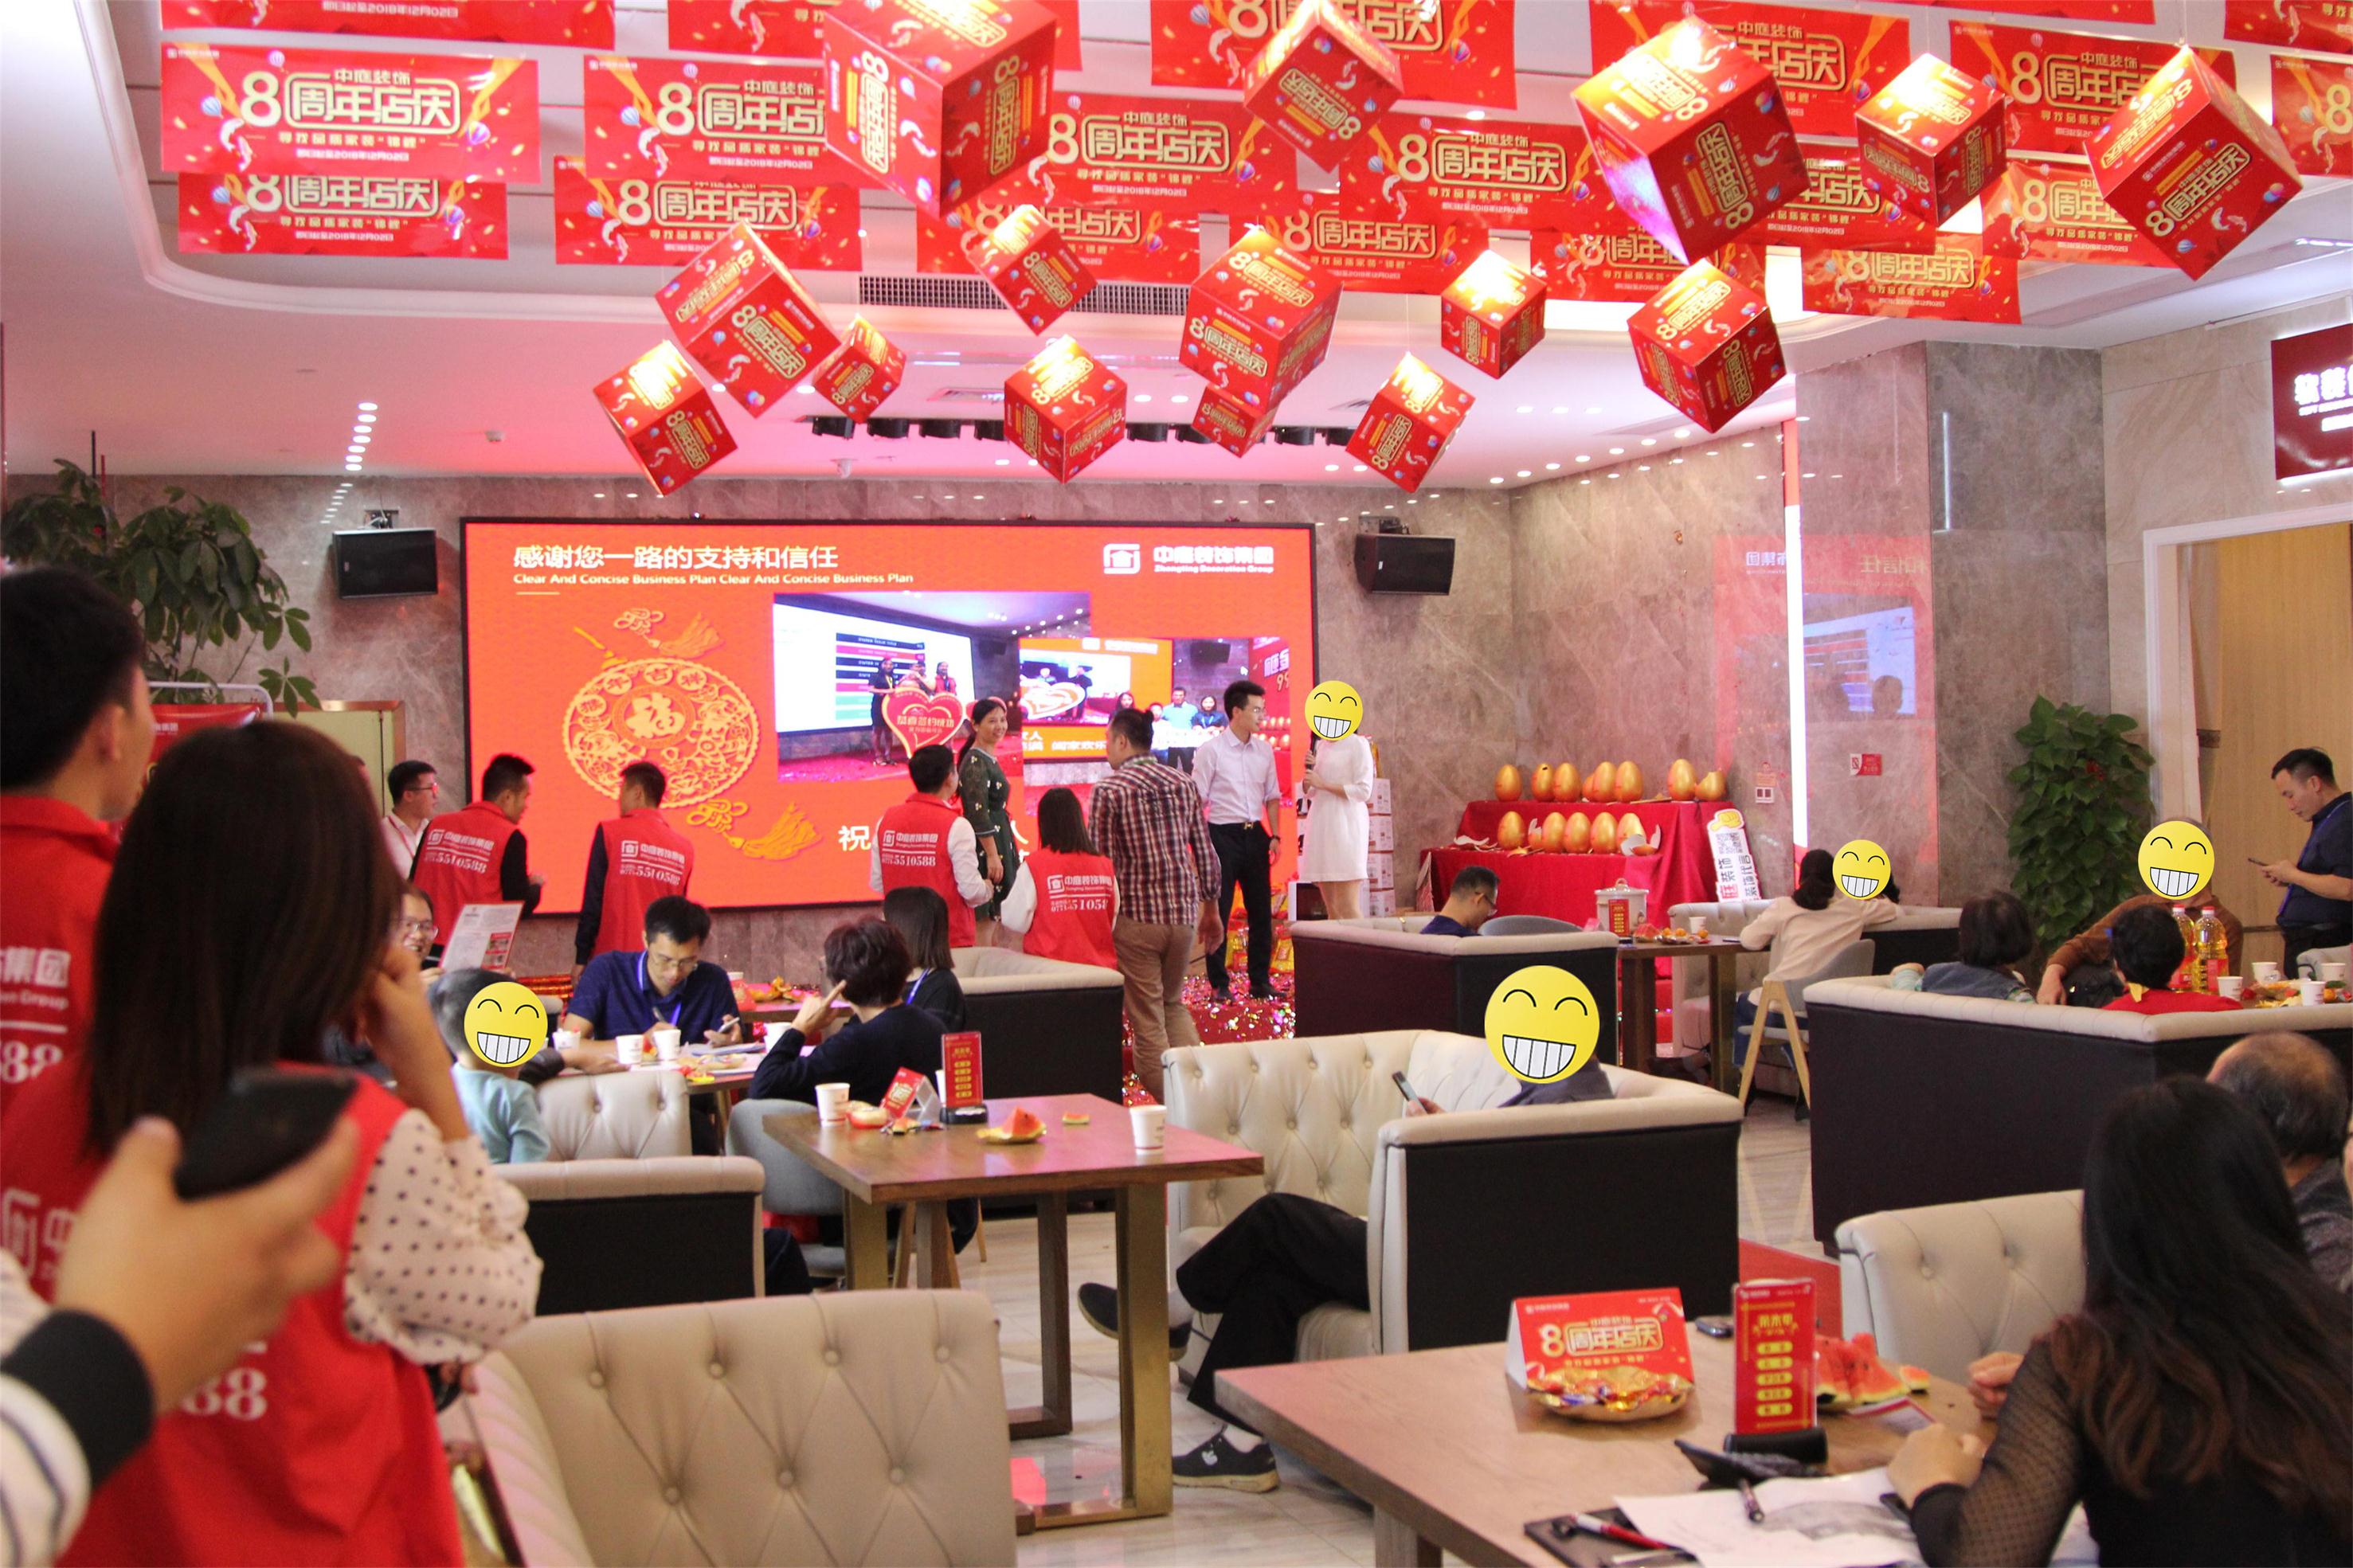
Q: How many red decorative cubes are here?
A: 15